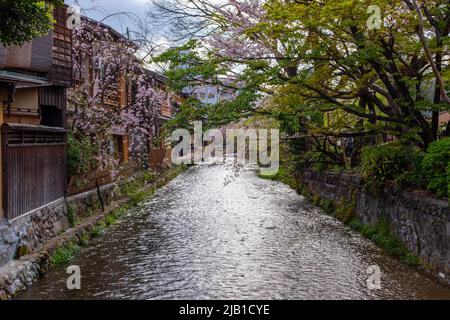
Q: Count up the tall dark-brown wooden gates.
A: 1